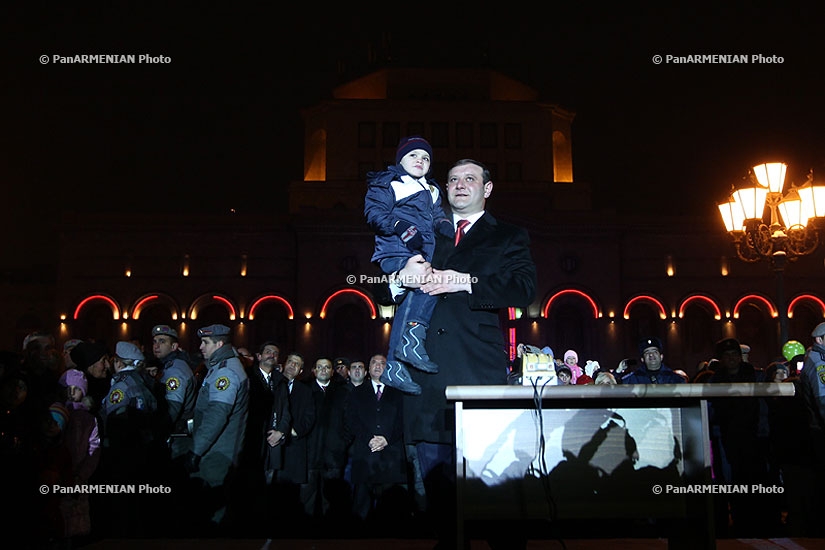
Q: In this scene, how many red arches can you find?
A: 10